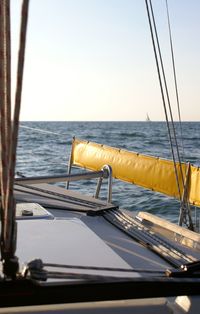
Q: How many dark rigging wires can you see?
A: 3